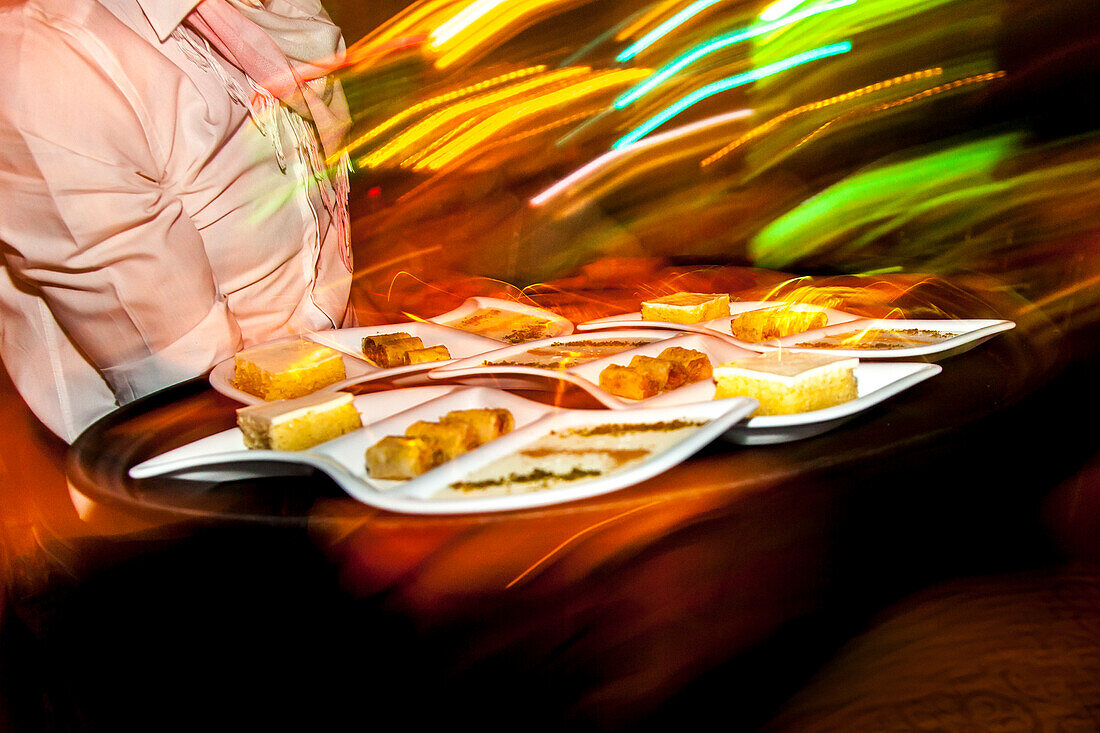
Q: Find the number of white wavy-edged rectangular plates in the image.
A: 4